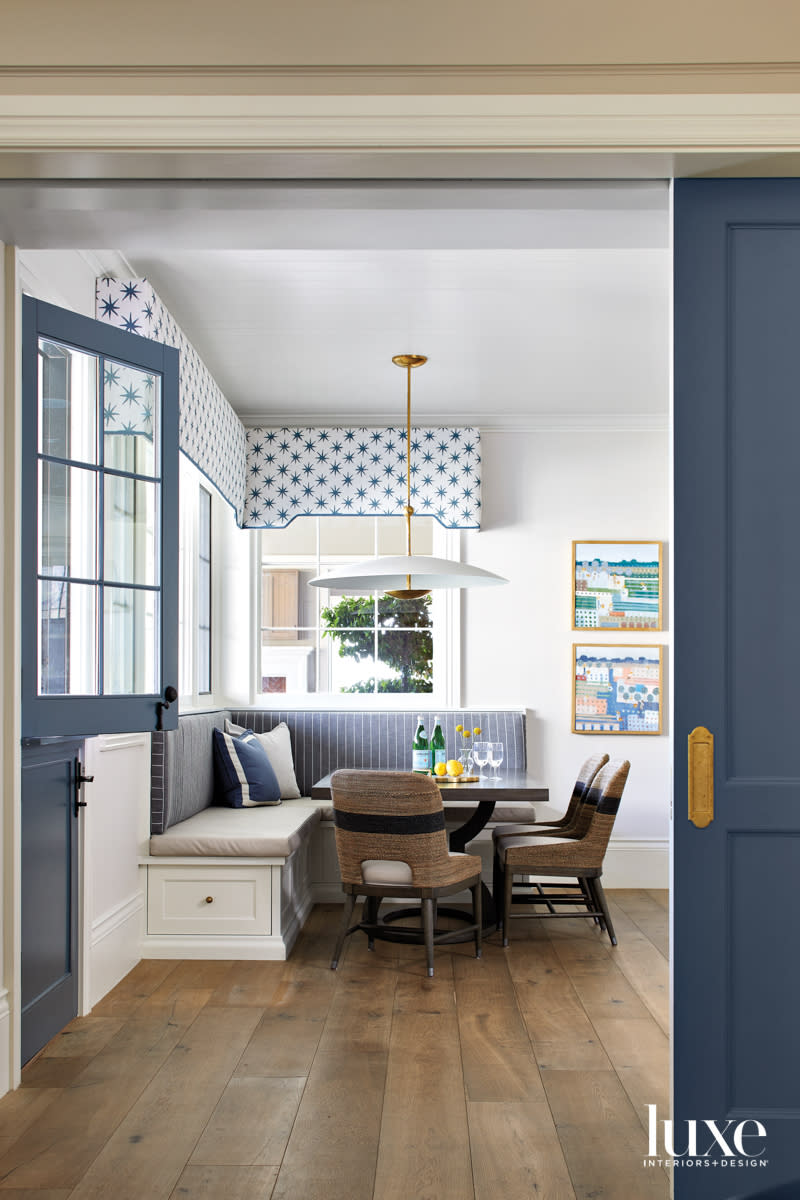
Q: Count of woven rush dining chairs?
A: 3